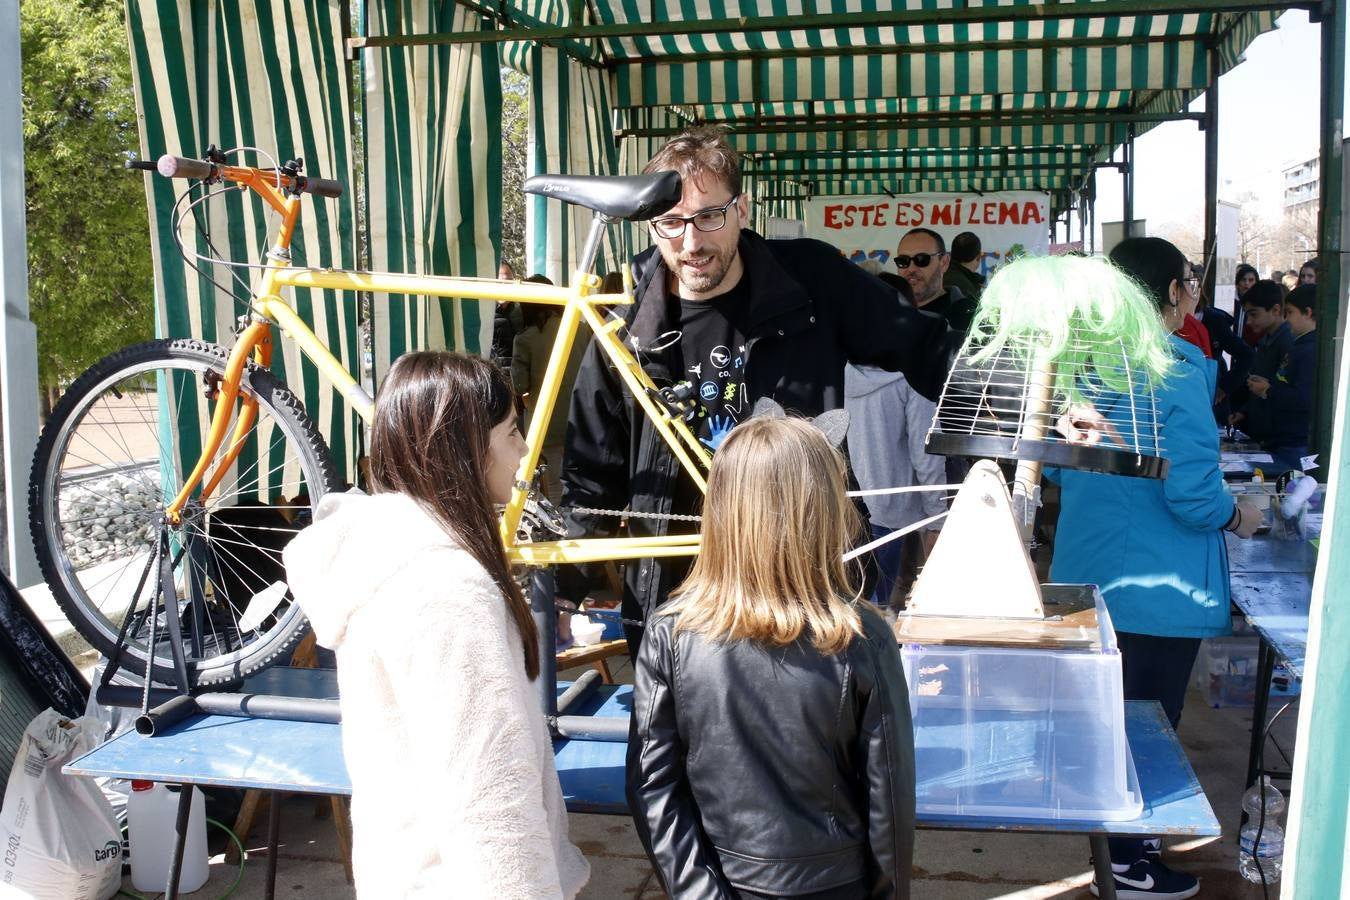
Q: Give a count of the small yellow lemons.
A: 0